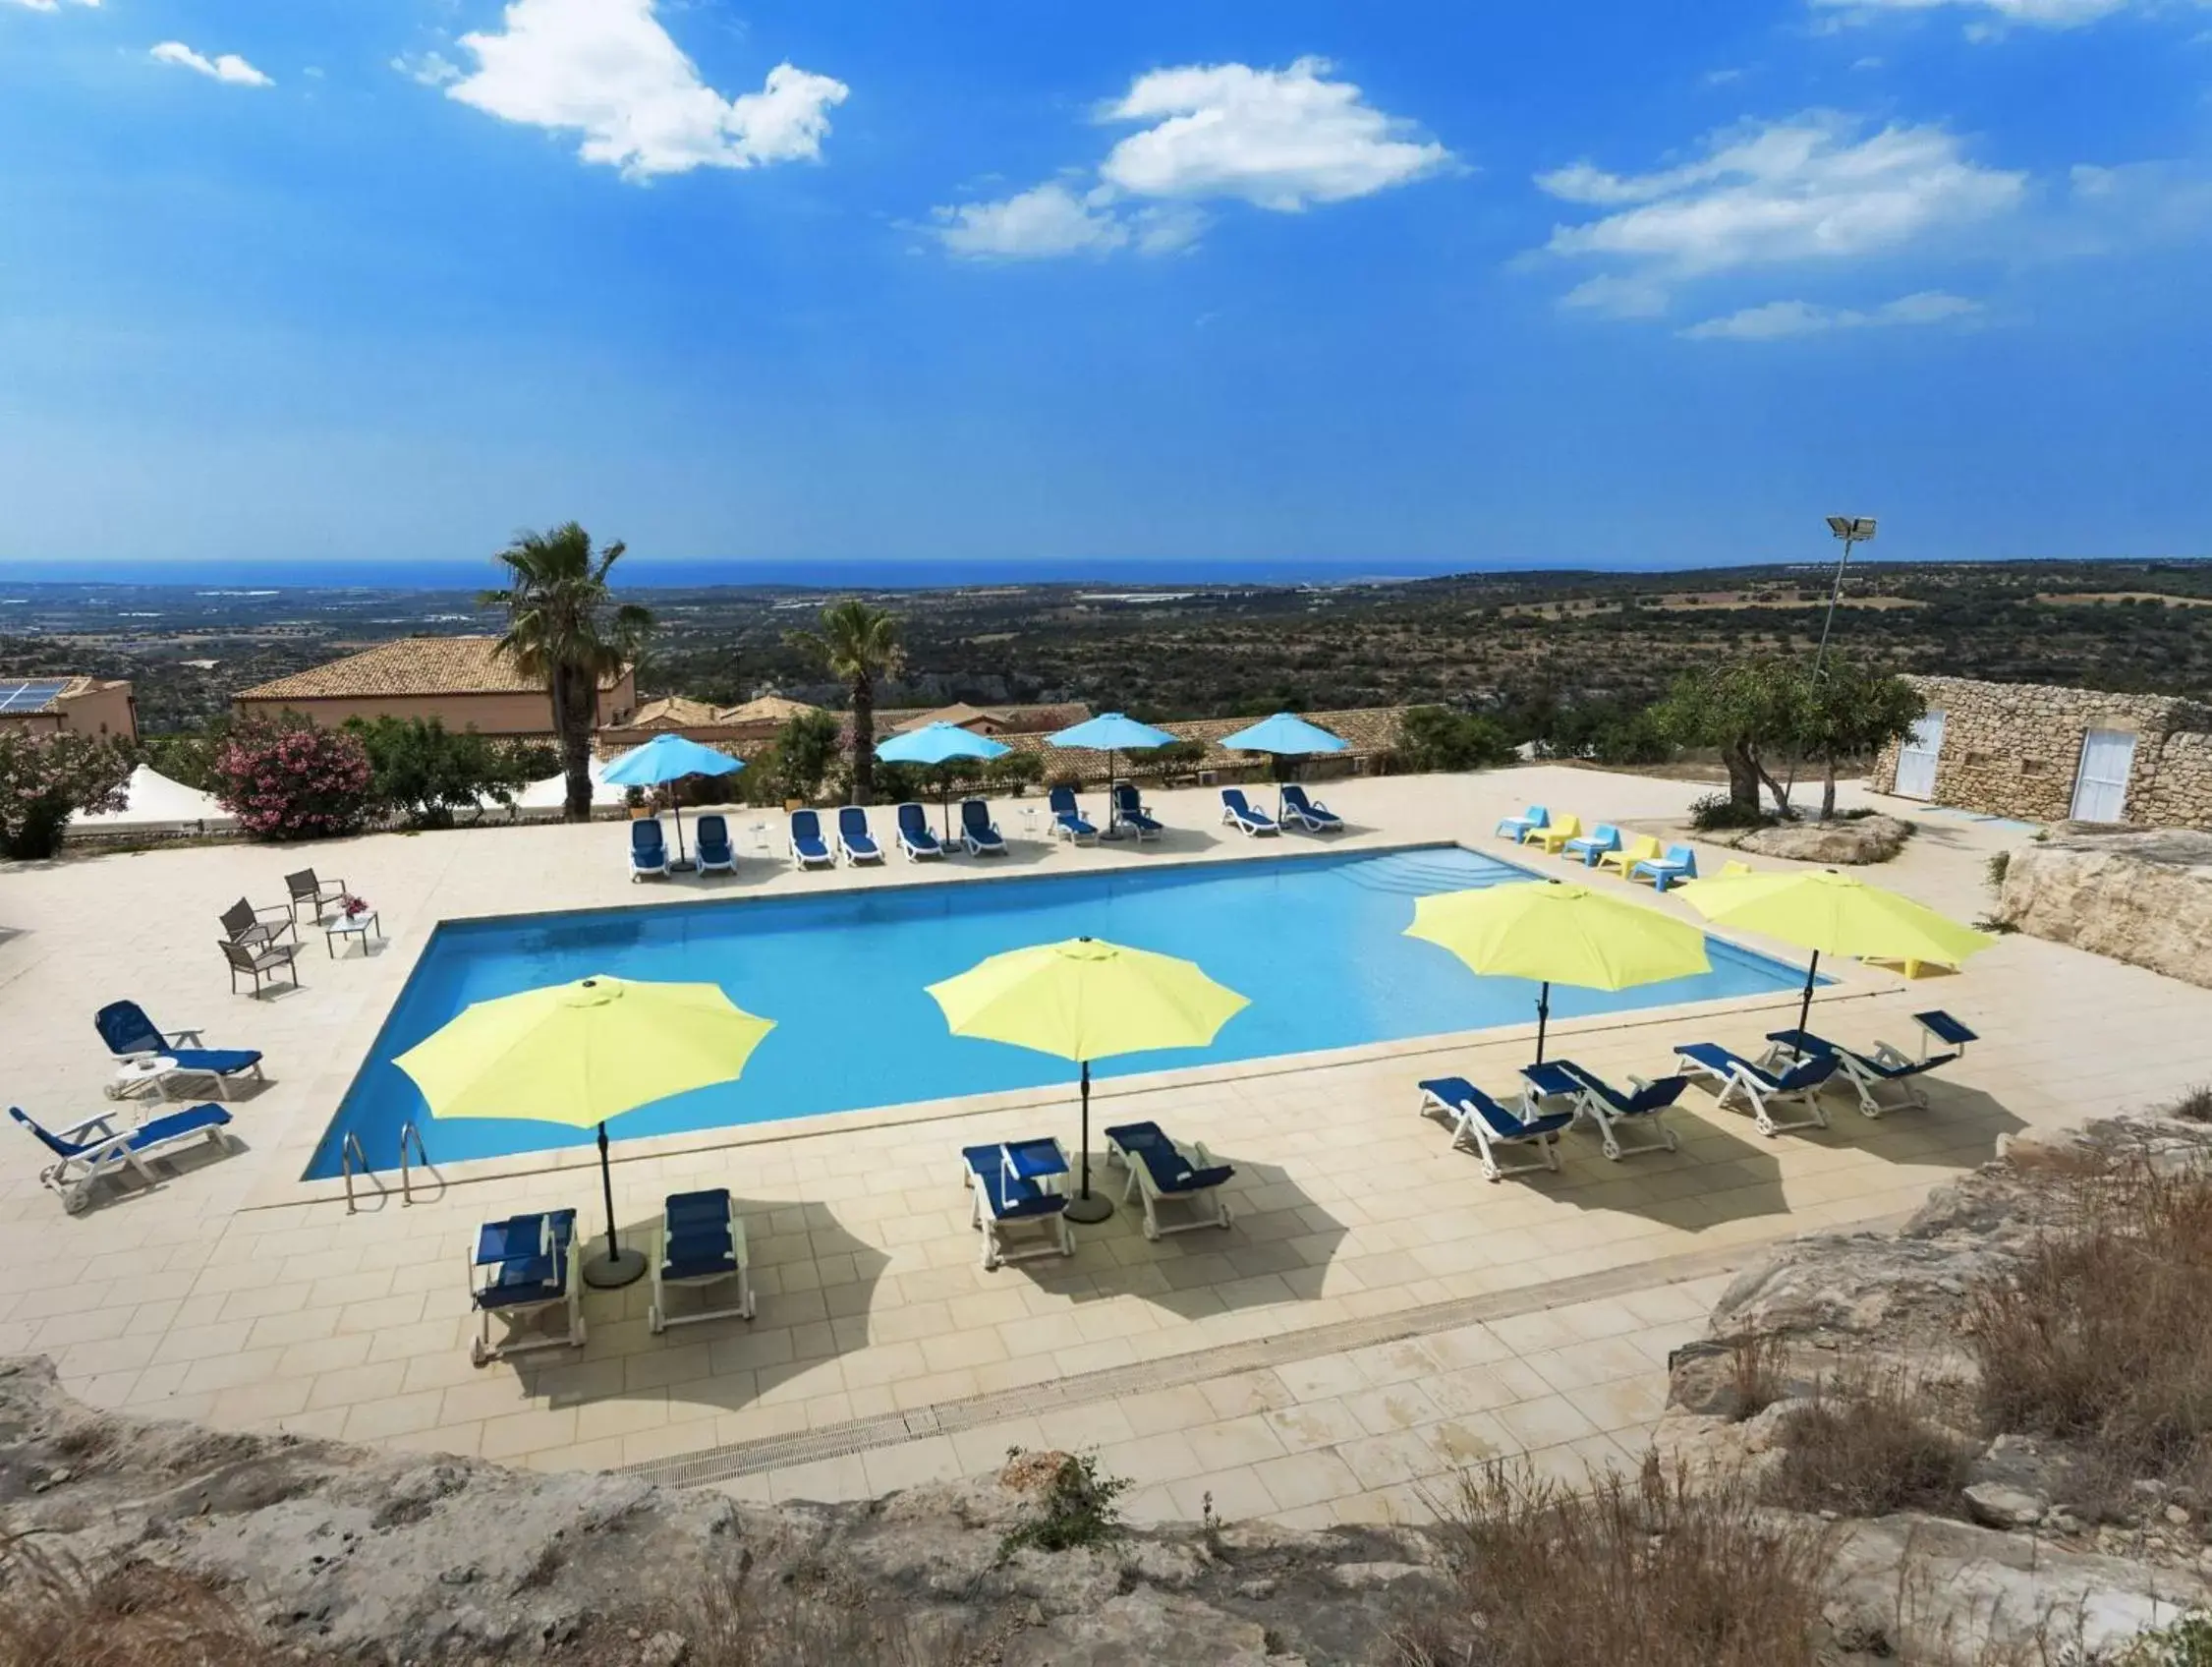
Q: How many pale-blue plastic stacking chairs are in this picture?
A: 3